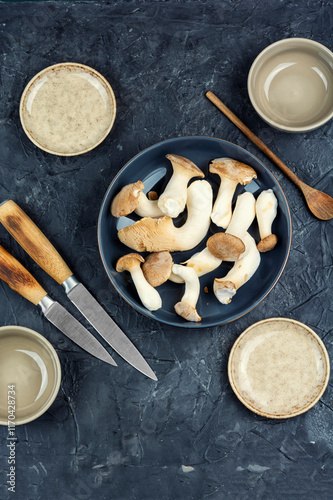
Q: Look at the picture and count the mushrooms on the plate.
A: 10